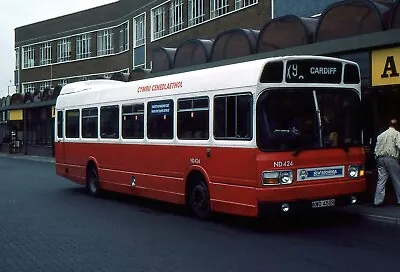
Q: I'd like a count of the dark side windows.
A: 8